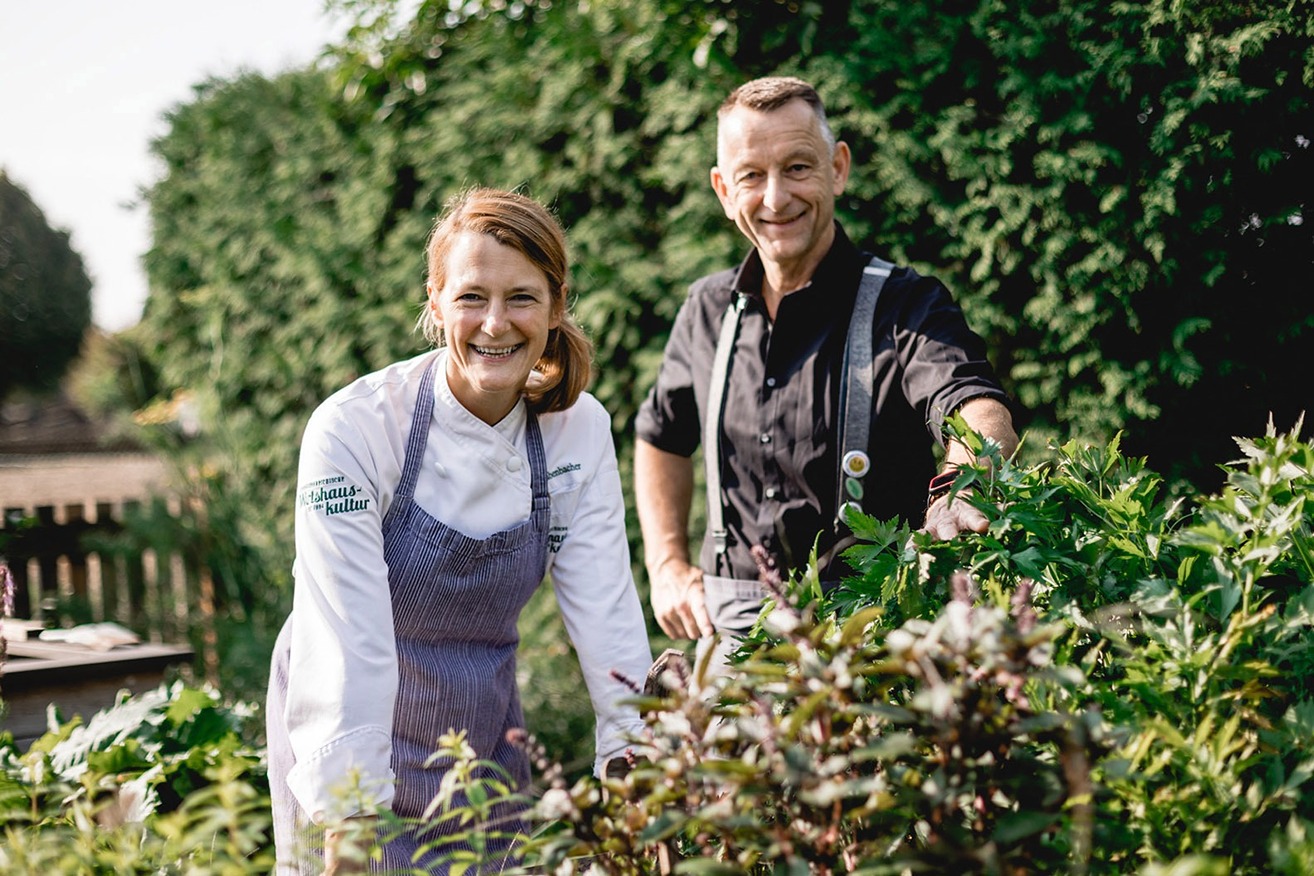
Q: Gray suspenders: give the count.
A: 2